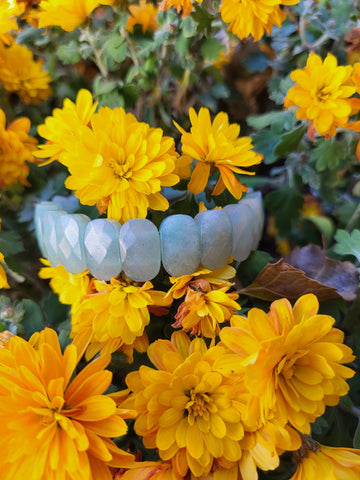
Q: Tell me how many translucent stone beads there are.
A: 9